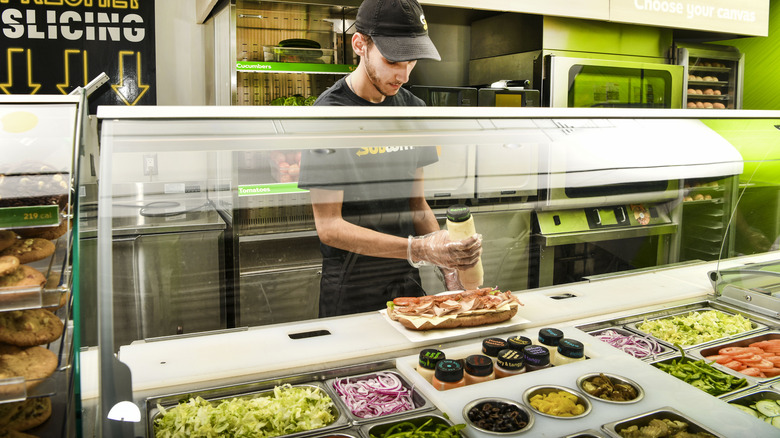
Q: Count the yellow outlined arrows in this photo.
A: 3